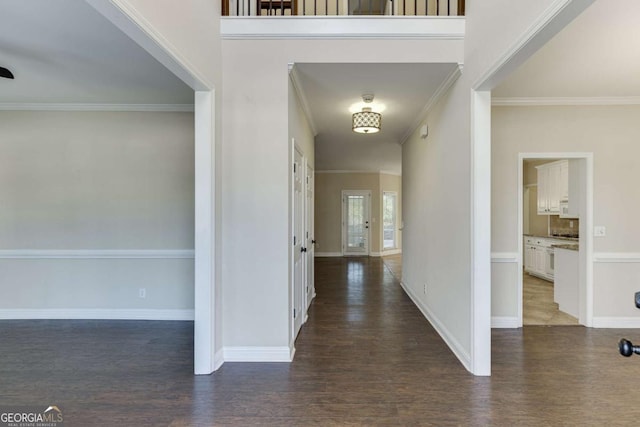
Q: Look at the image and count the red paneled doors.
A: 0